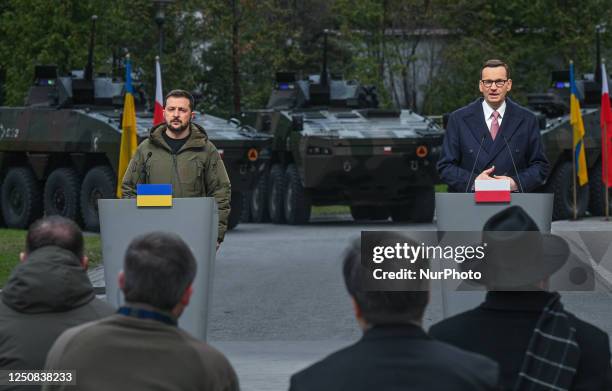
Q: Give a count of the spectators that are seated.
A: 4